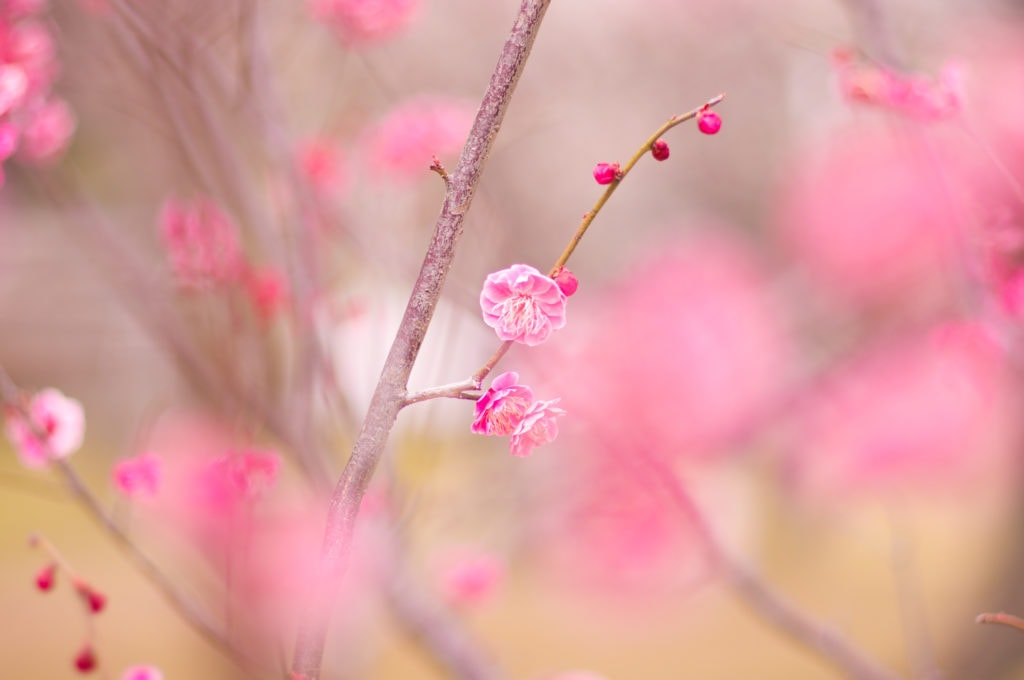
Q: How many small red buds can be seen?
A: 7